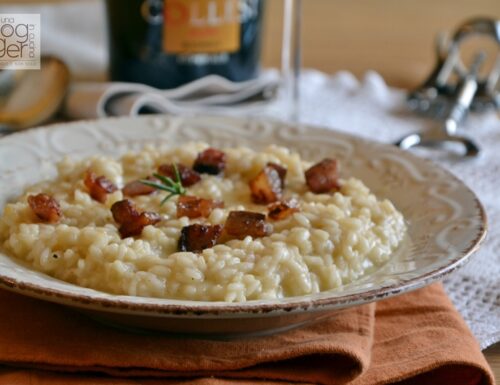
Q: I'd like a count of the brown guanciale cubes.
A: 12